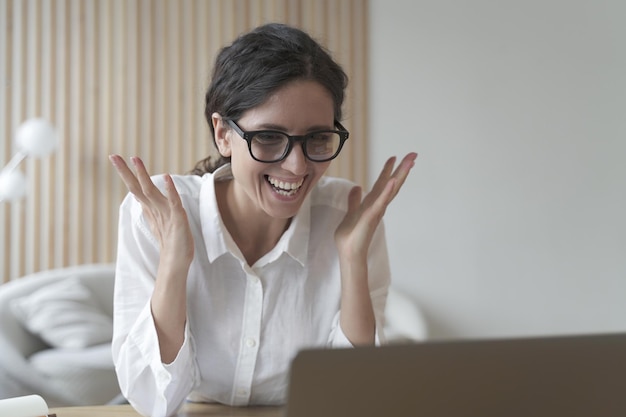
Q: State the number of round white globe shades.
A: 2